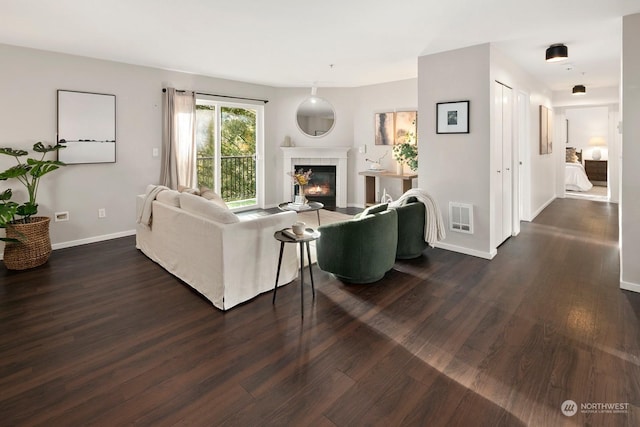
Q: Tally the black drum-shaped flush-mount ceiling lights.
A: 2